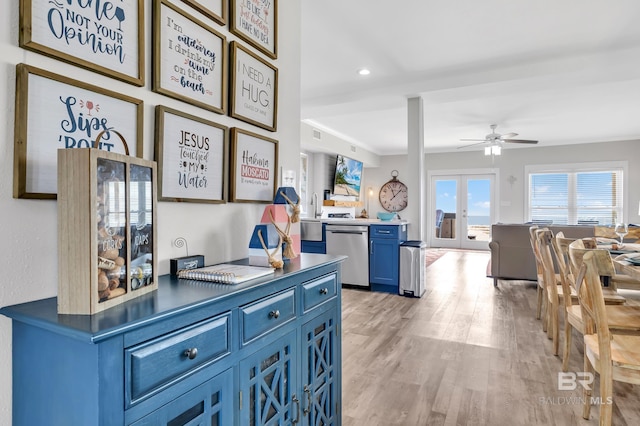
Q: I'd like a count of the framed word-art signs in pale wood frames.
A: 8